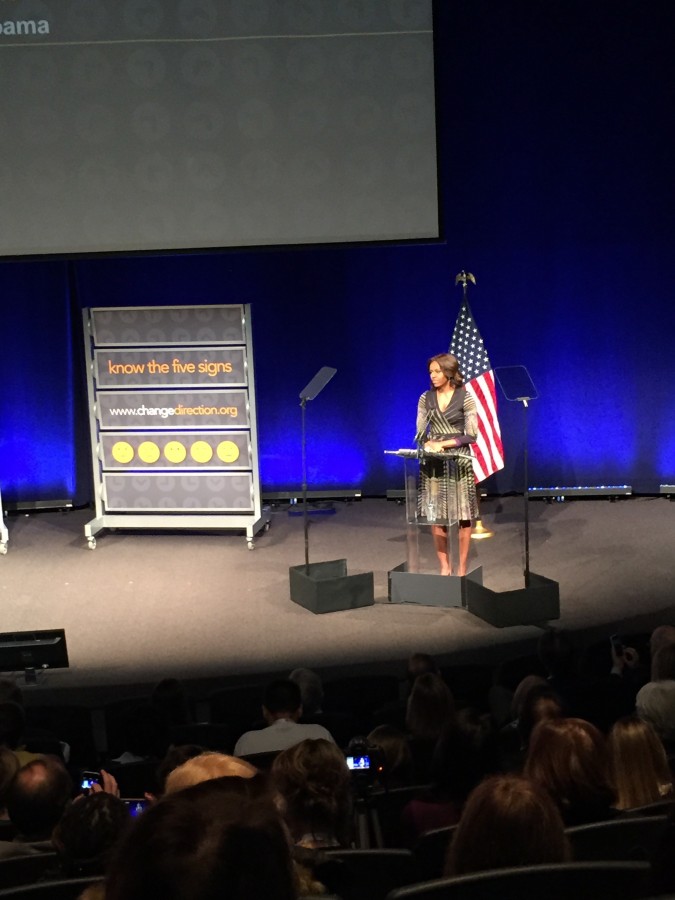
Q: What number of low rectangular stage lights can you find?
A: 5